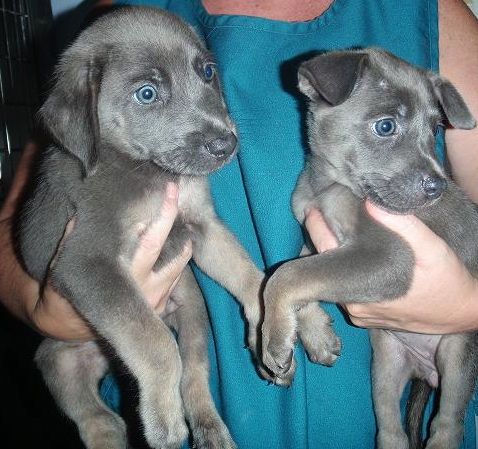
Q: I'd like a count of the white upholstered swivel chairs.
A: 0